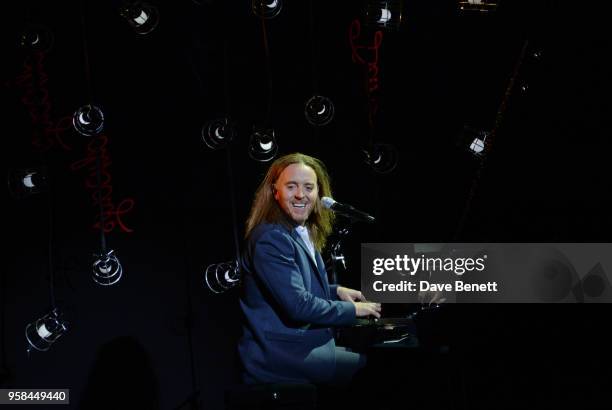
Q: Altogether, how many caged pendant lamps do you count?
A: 15